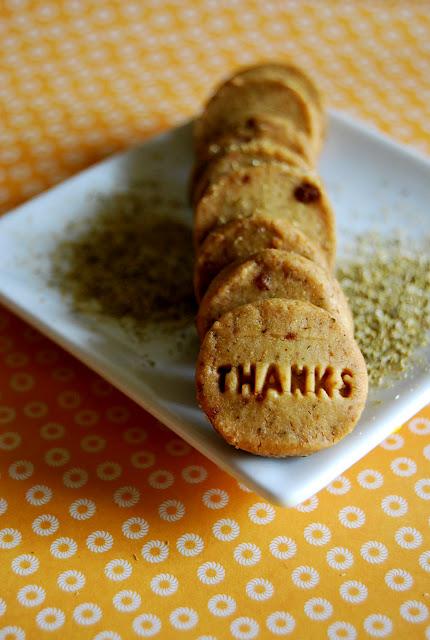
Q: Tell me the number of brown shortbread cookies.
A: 8